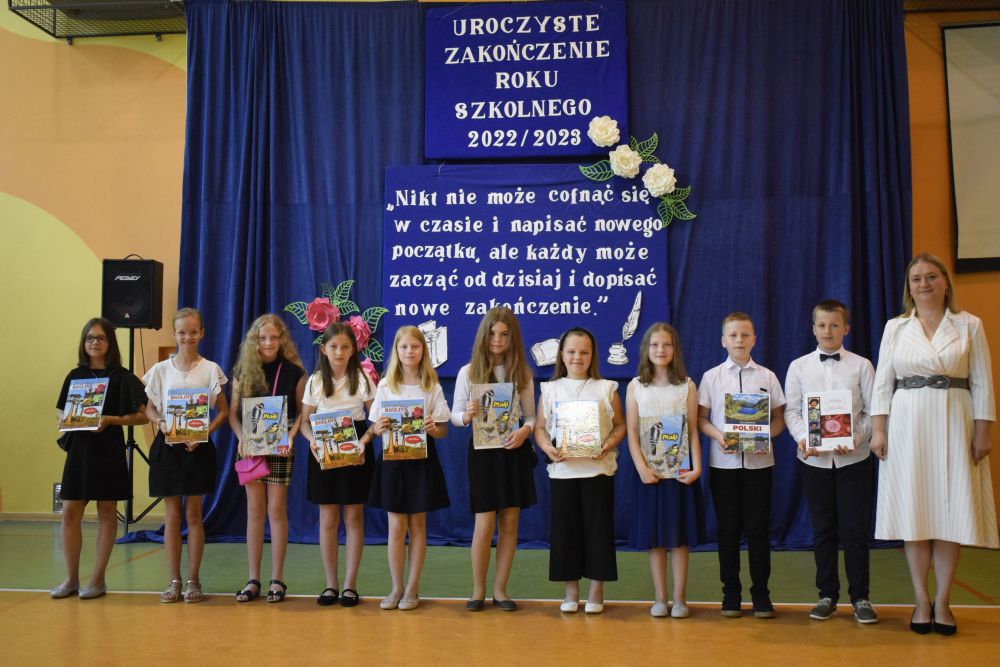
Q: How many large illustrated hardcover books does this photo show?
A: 10